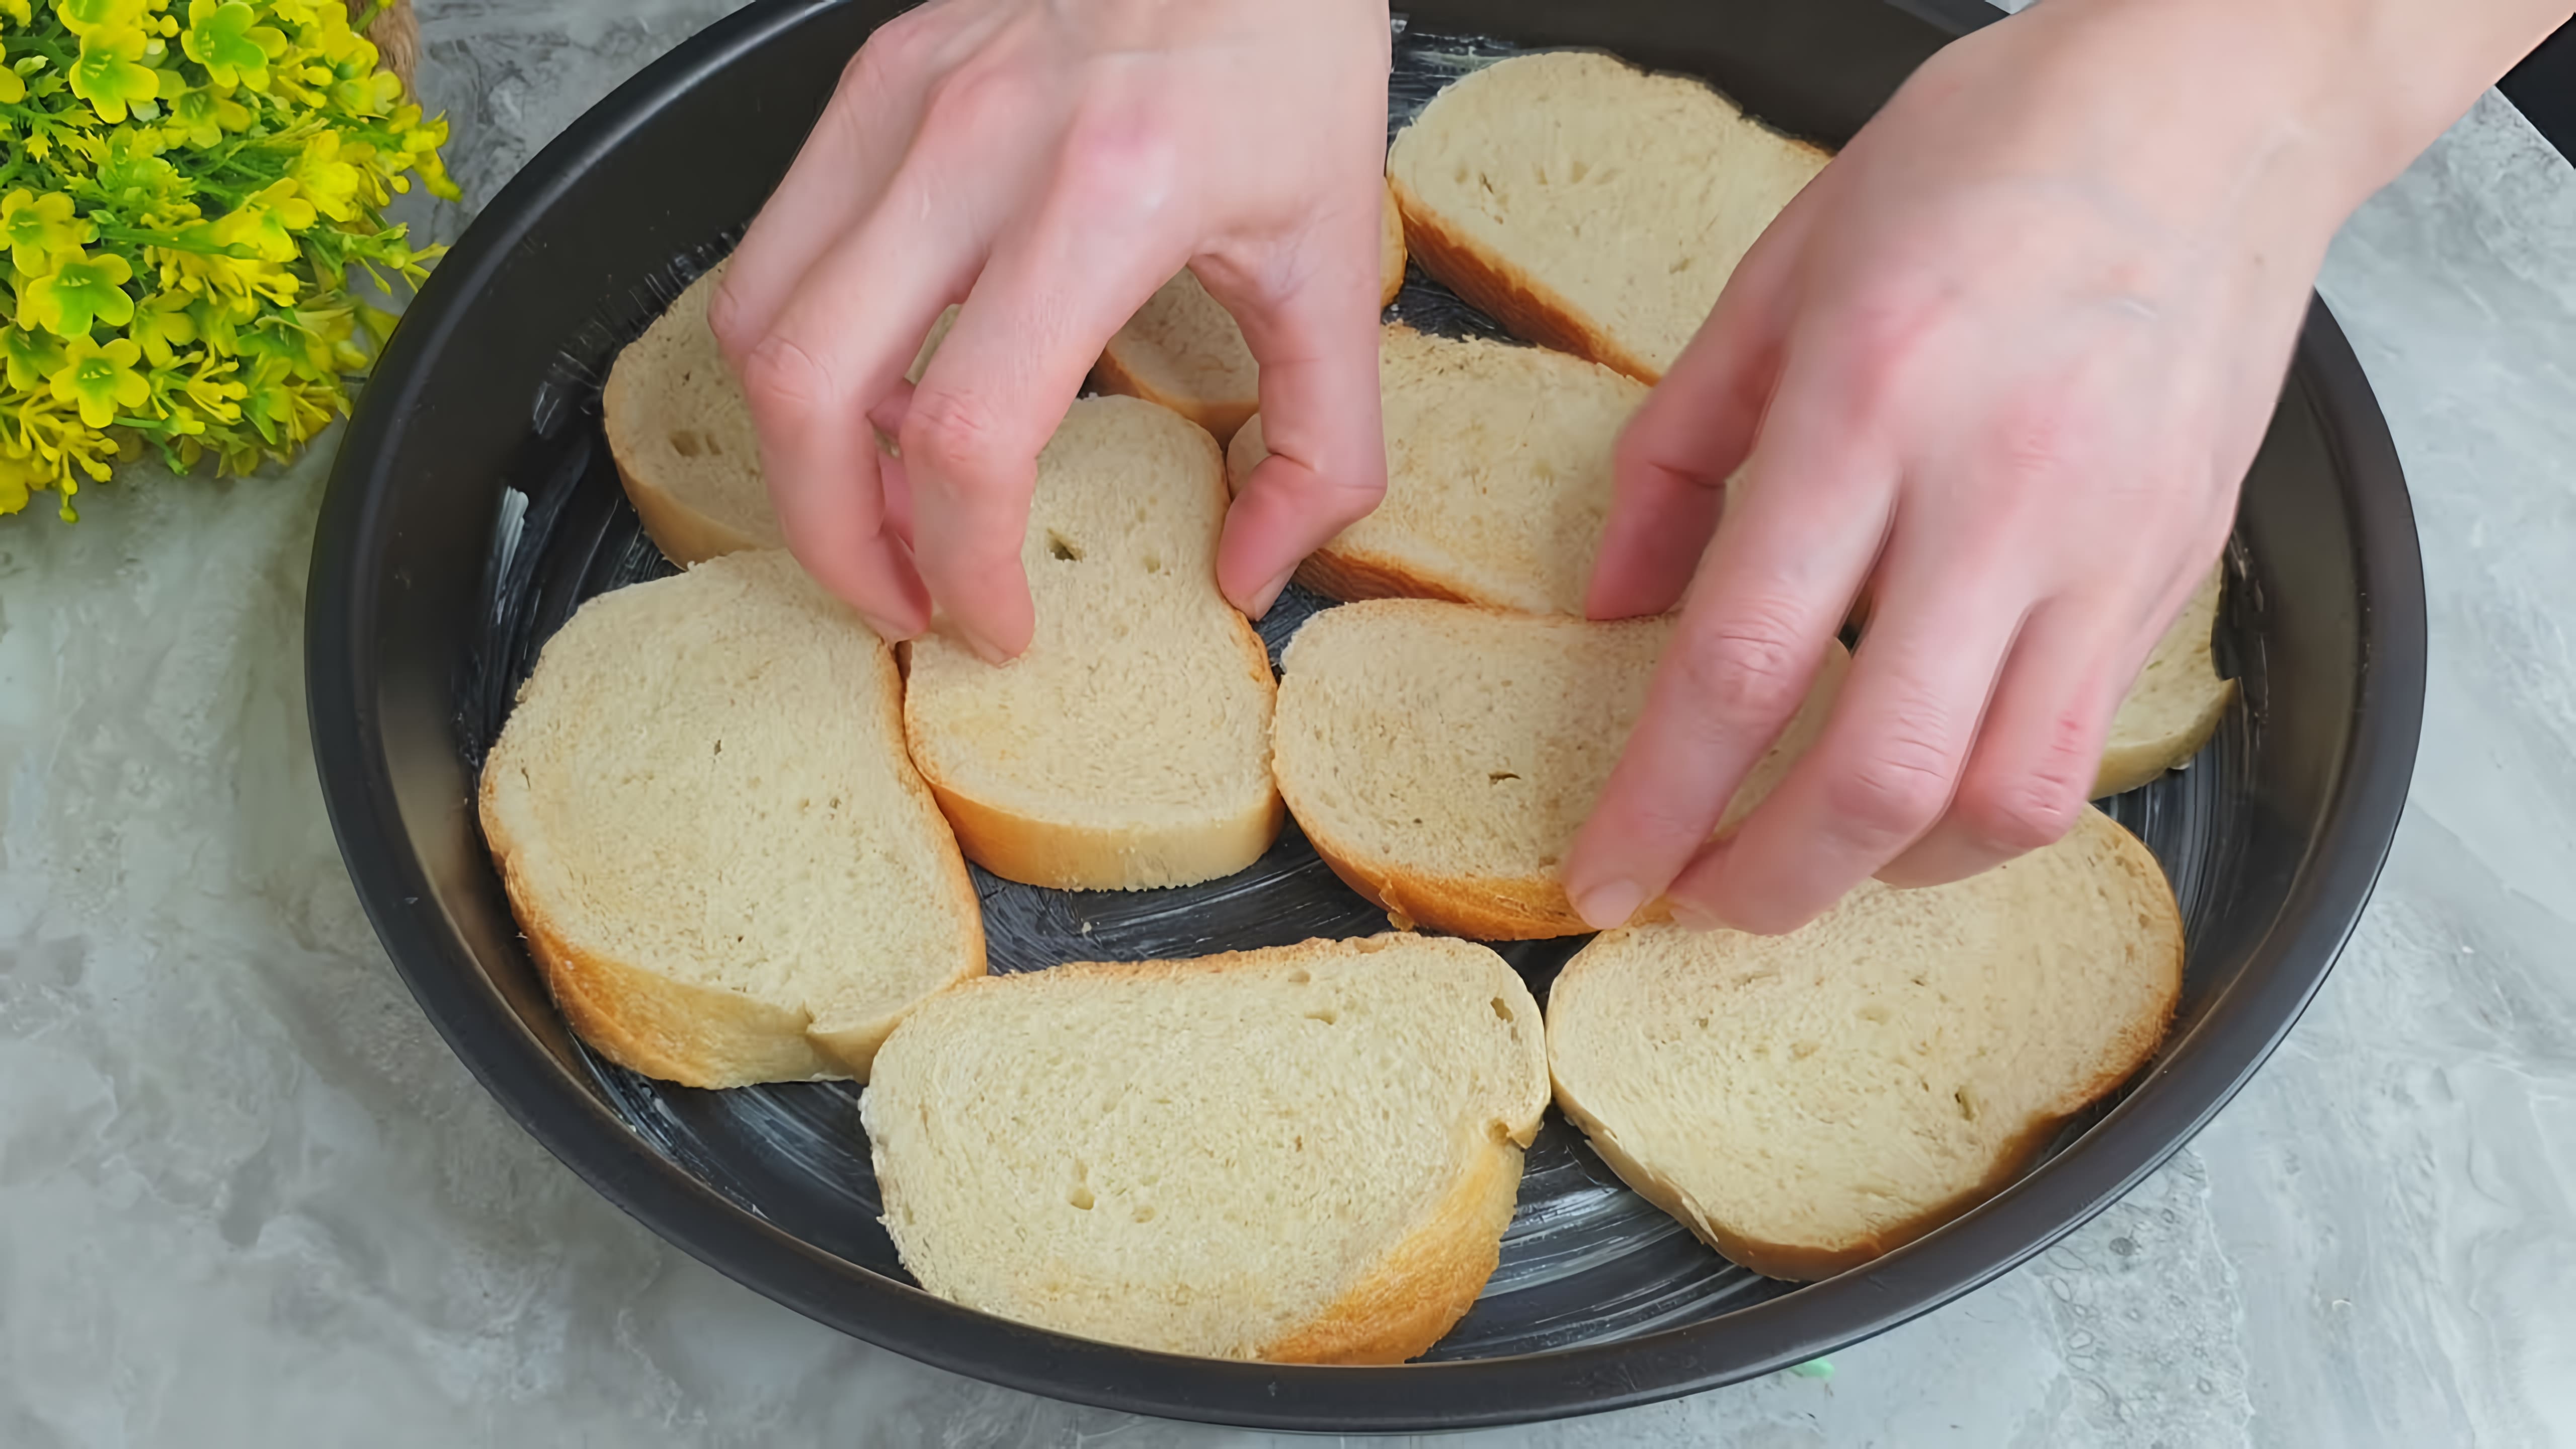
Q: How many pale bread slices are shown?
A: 10